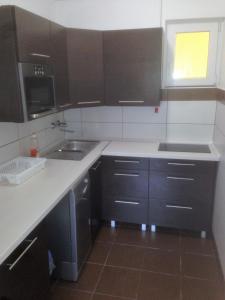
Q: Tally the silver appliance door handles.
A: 1